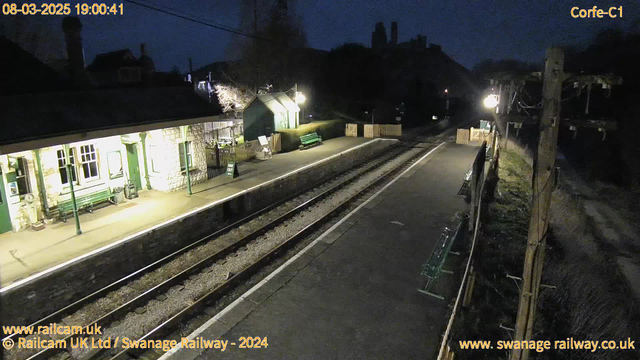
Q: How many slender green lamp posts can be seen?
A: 2